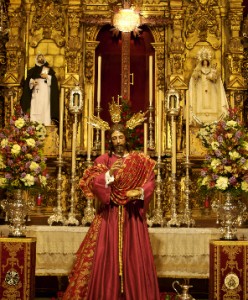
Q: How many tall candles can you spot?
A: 10